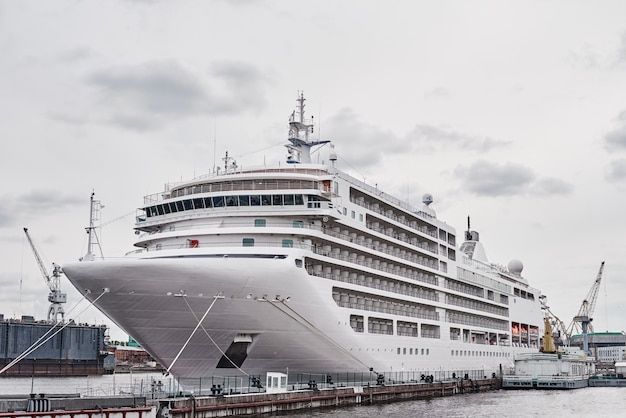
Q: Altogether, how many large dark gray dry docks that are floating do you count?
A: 1